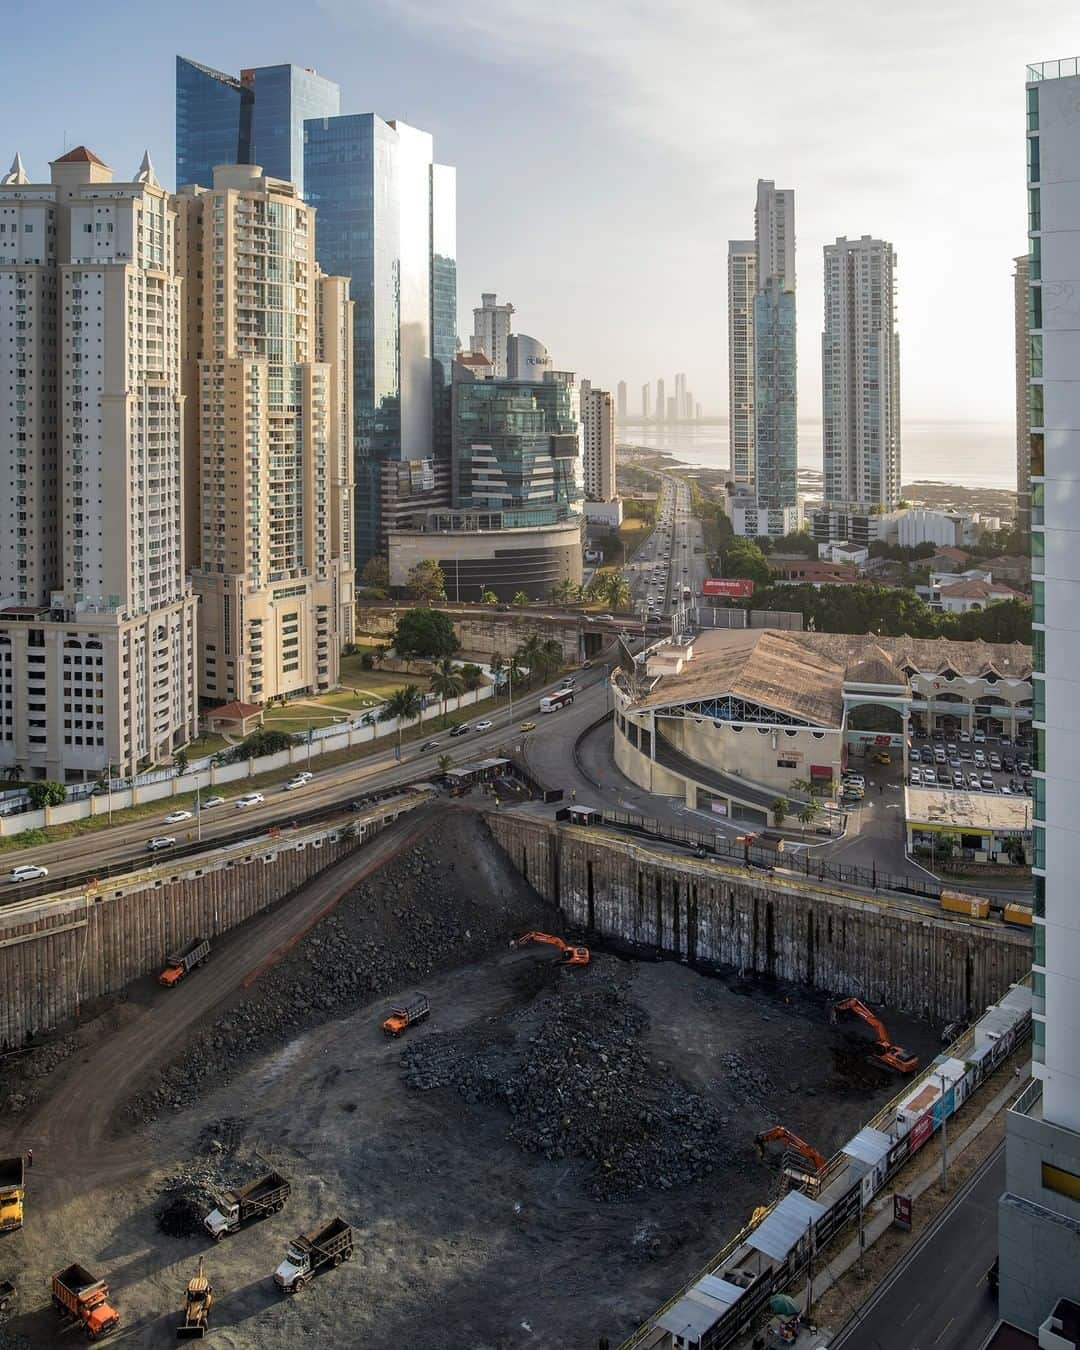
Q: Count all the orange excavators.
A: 3